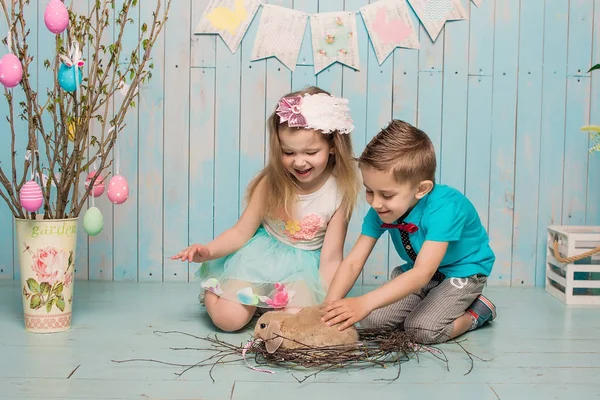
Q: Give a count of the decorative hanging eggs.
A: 8